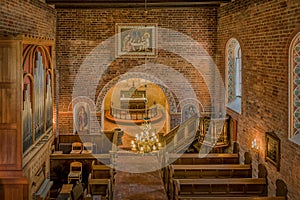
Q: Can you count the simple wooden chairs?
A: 3